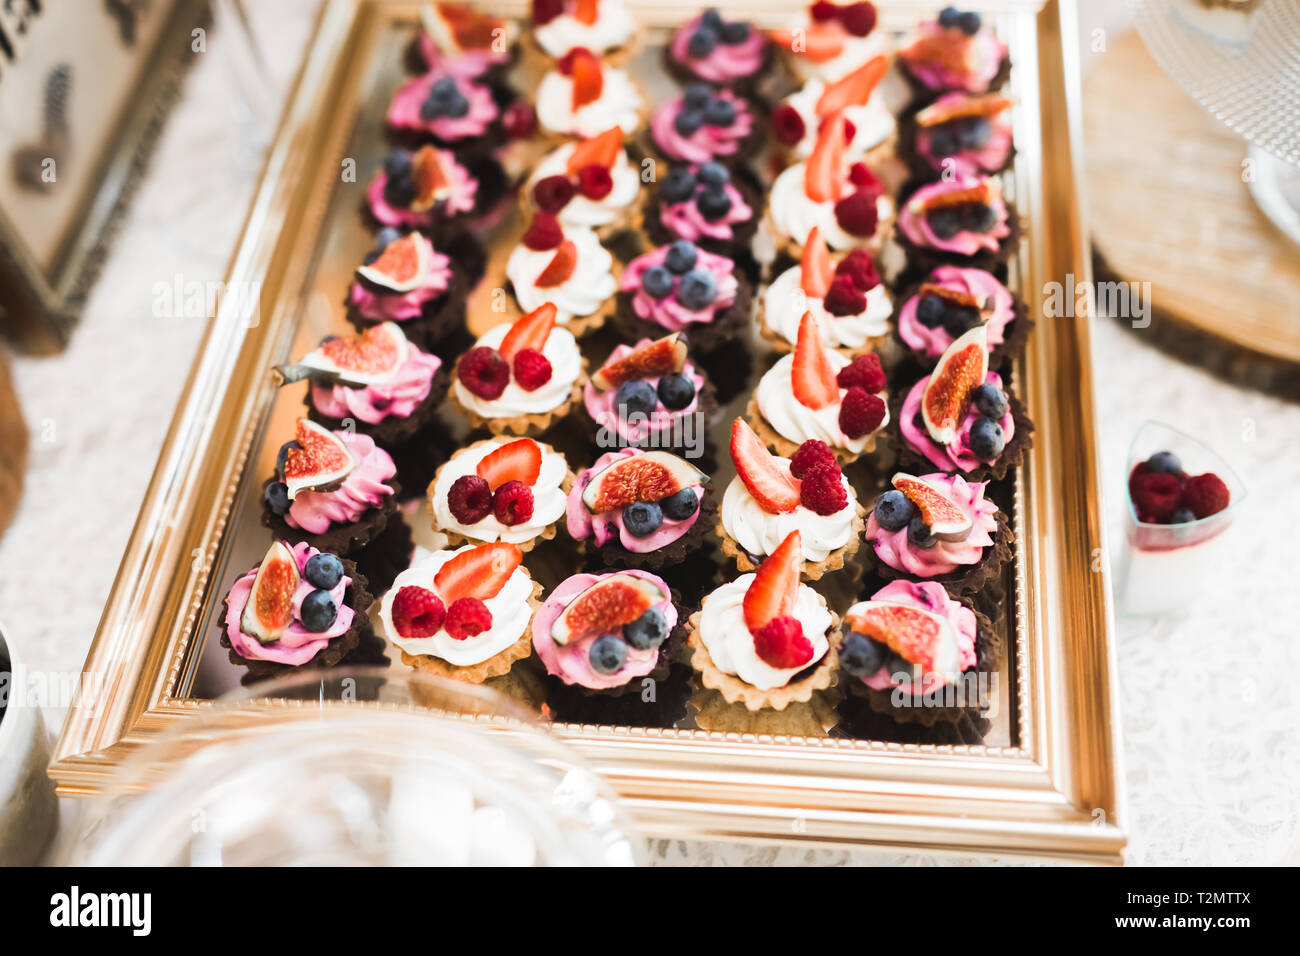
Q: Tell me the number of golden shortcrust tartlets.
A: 14